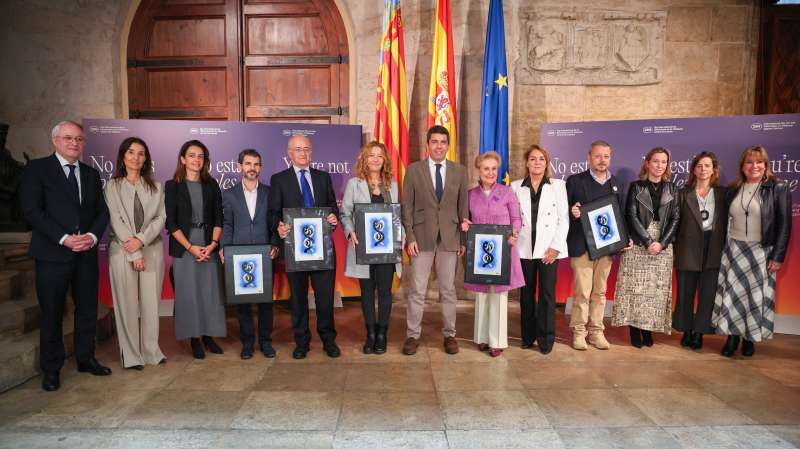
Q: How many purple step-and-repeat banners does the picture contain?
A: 2